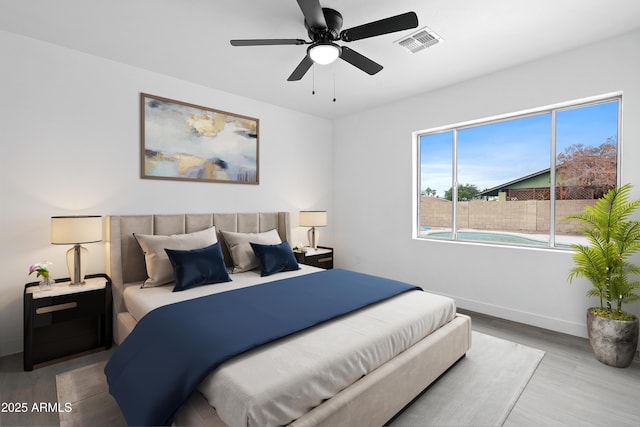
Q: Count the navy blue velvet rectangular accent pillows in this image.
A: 2